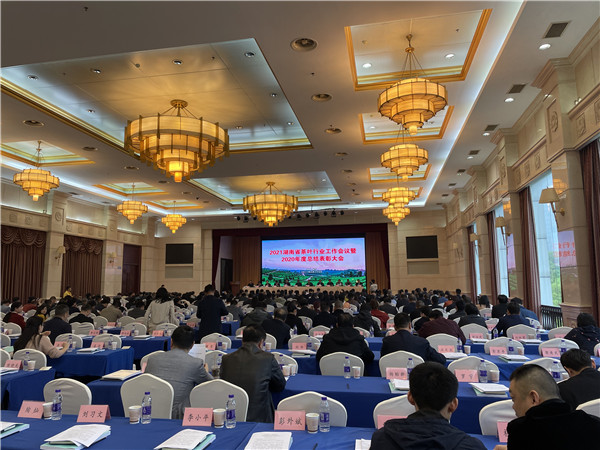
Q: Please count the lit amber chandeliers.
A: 9